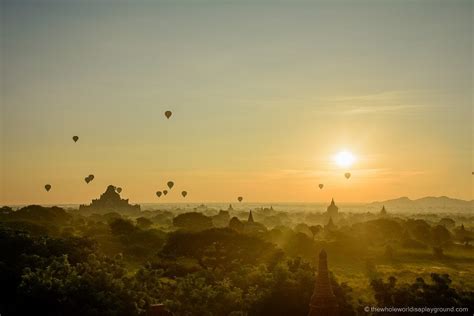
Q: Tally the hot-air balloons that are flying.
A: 13